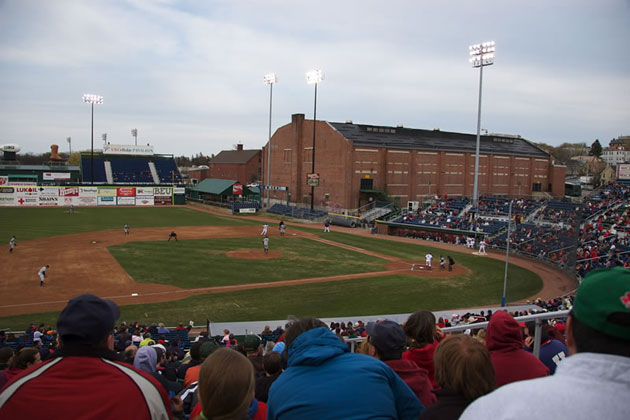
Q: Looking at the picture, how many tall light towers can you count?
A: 4